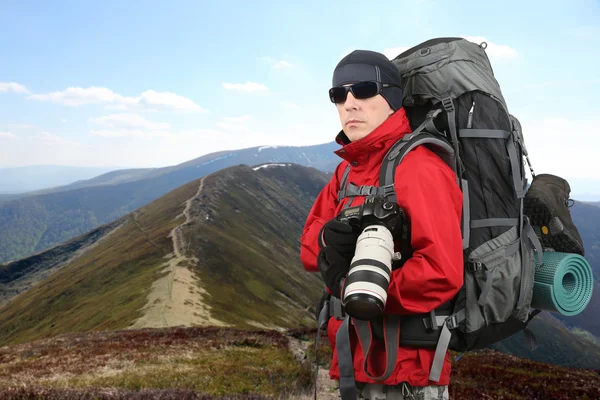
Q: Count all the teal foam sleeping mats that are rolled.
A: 1